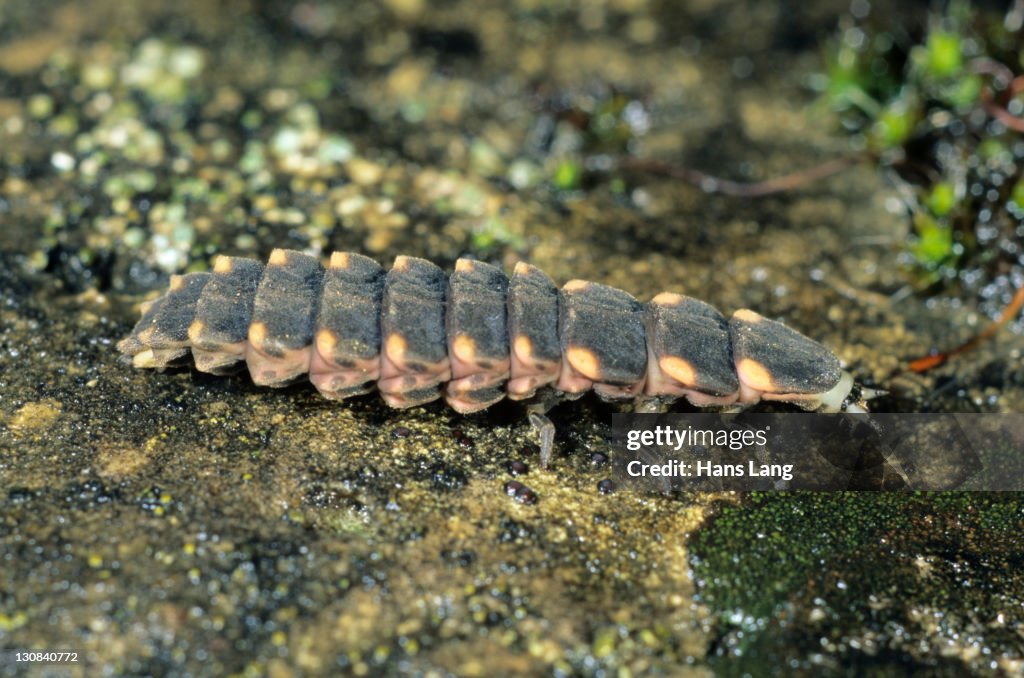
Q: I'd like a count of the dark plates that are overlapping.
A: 11